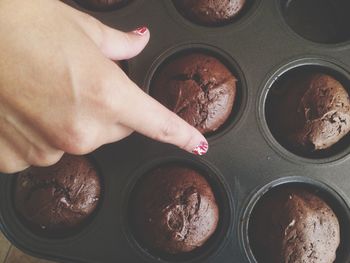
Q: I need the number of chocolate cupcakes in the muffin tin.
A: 7